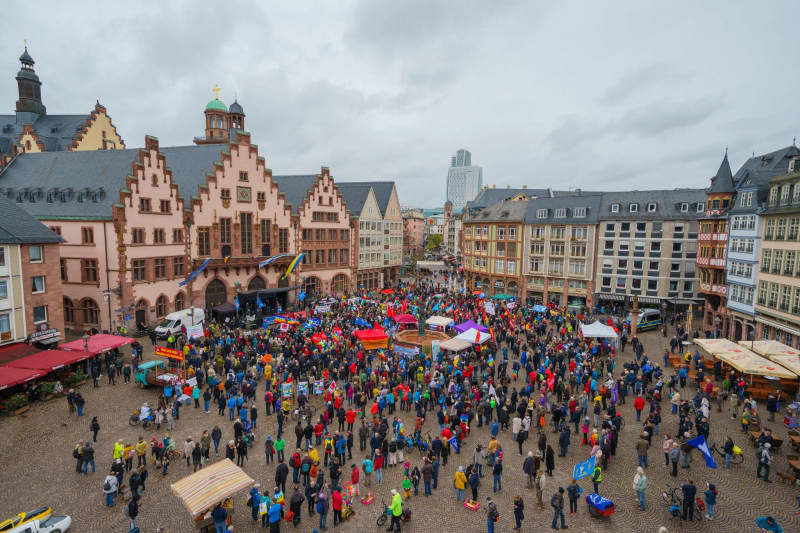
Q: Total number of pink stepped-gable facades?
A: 3